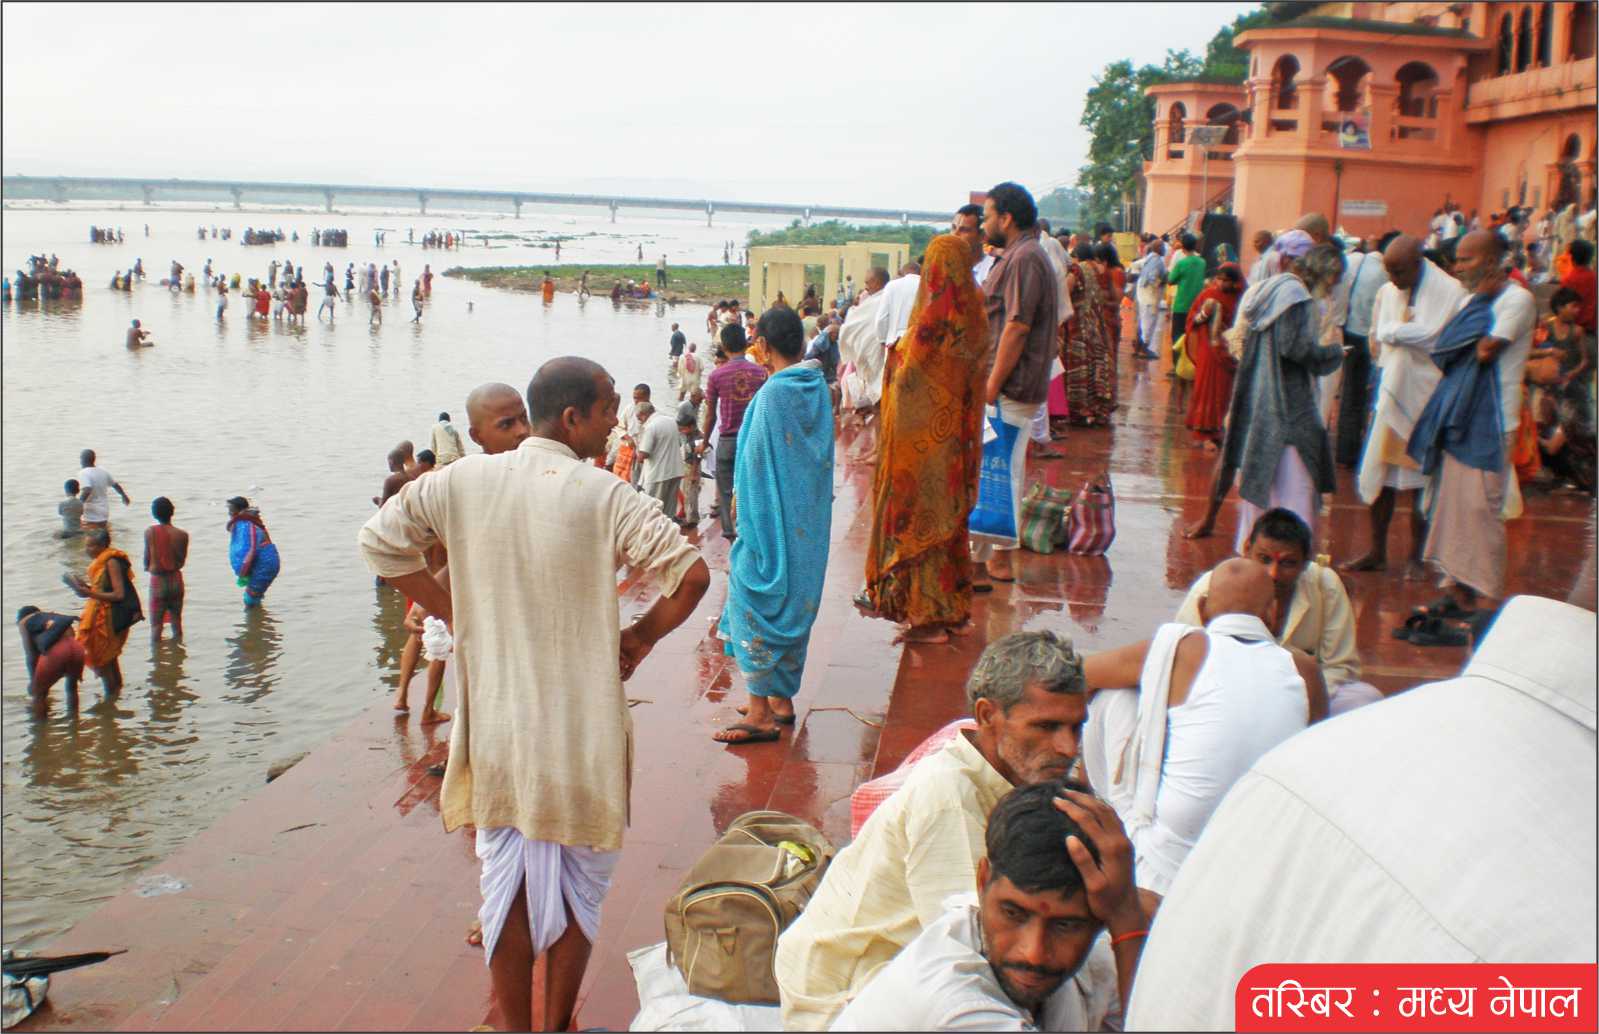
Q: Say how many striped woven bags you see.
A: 2